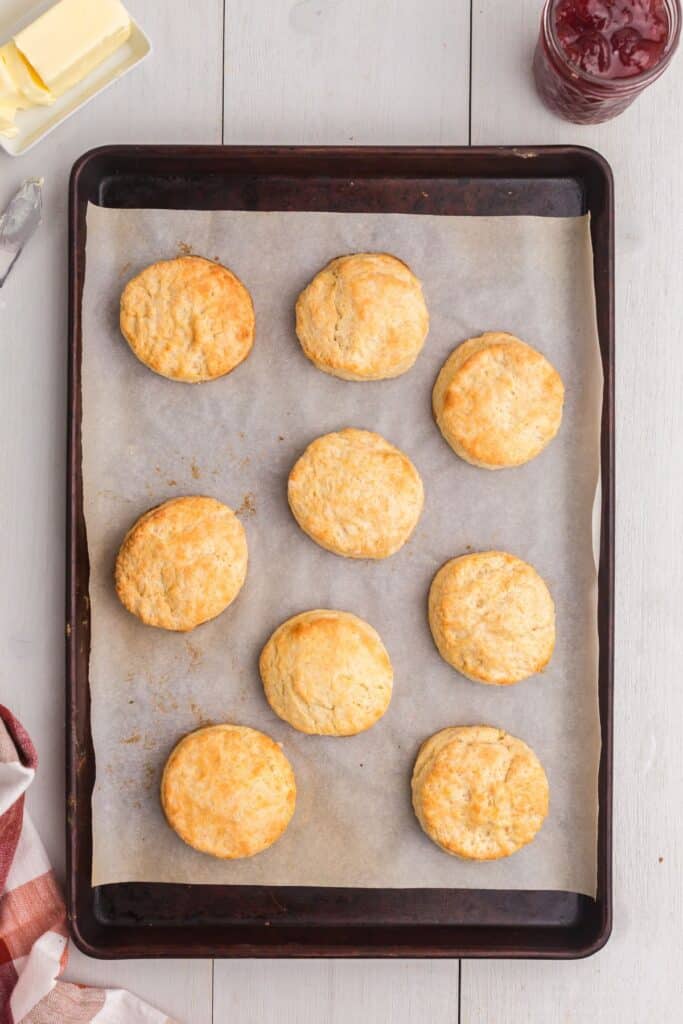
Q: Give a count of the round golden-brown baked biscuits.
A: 9